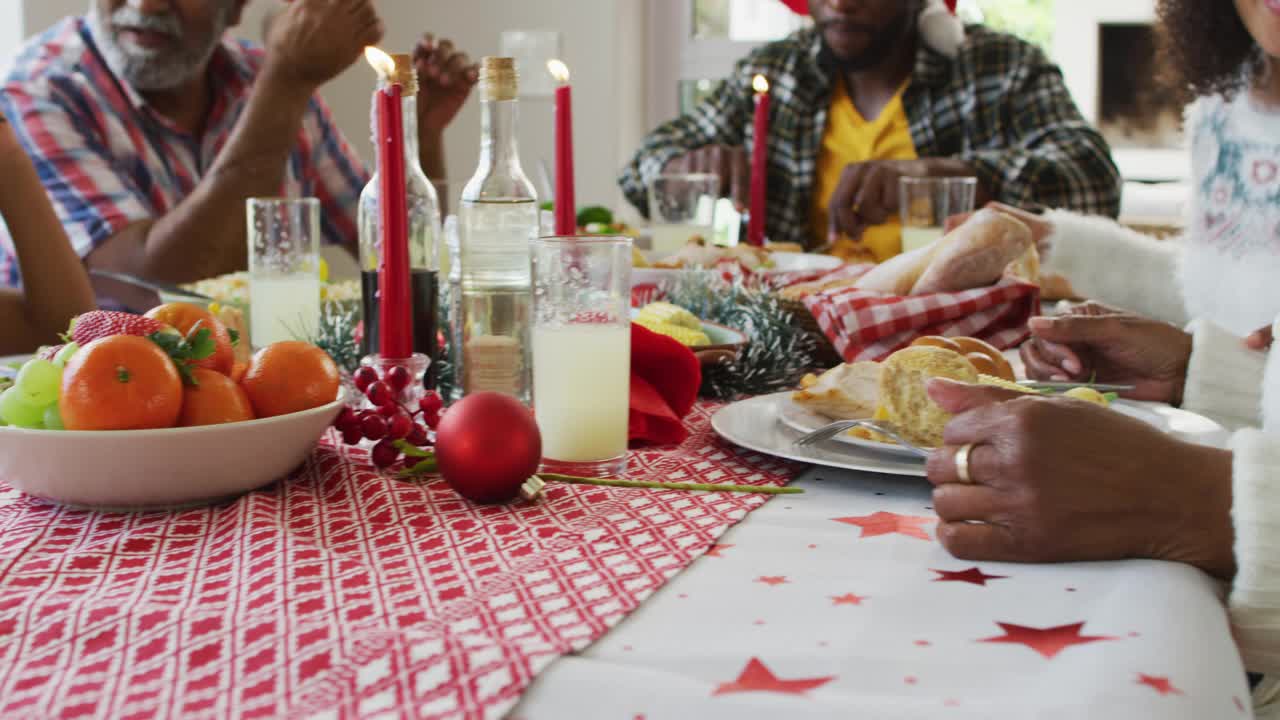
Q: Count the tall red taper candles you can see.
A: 3